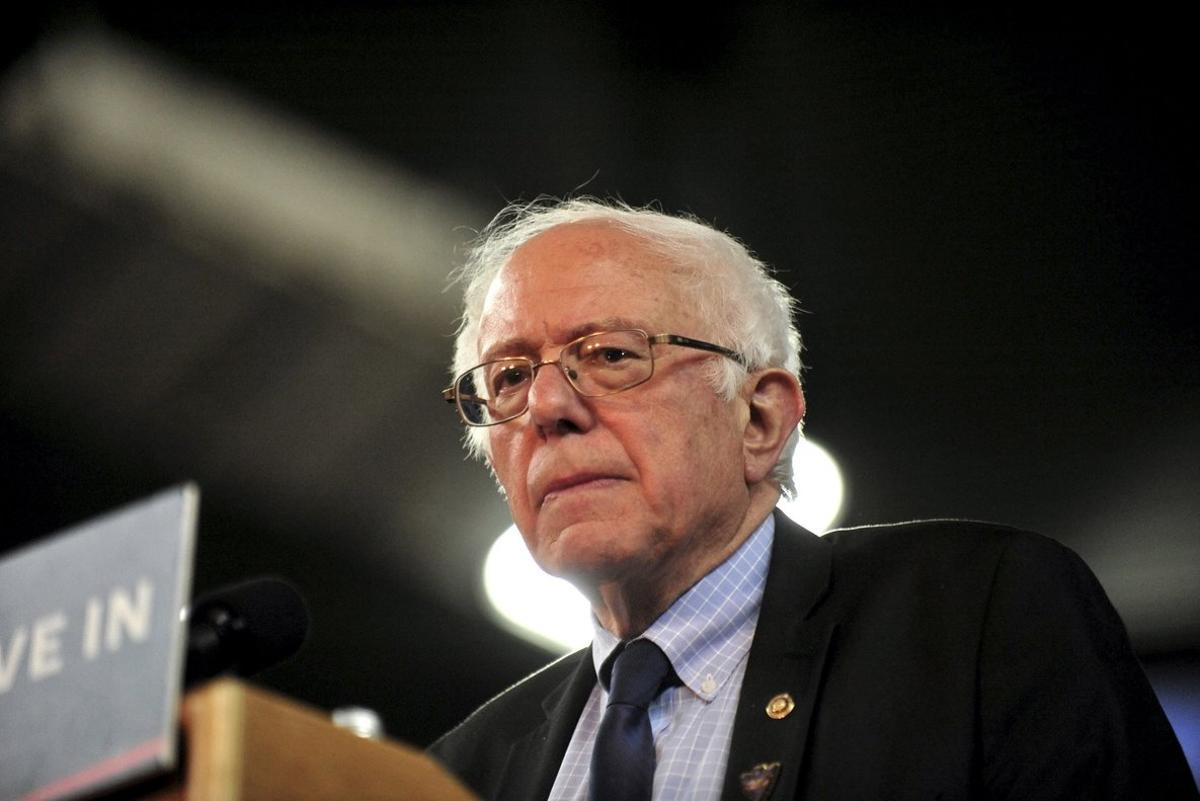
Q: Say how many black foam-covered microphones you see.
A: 1